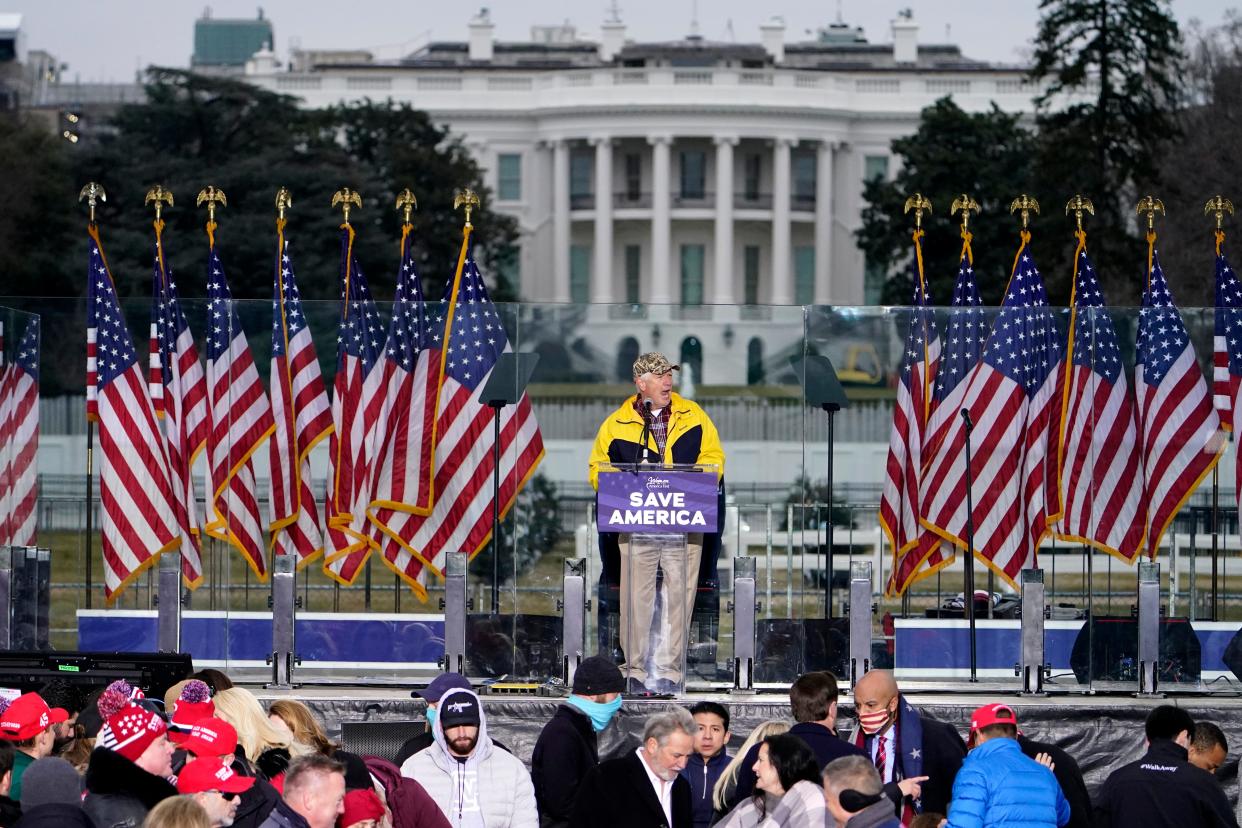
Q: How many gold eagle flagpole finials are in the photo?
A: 13